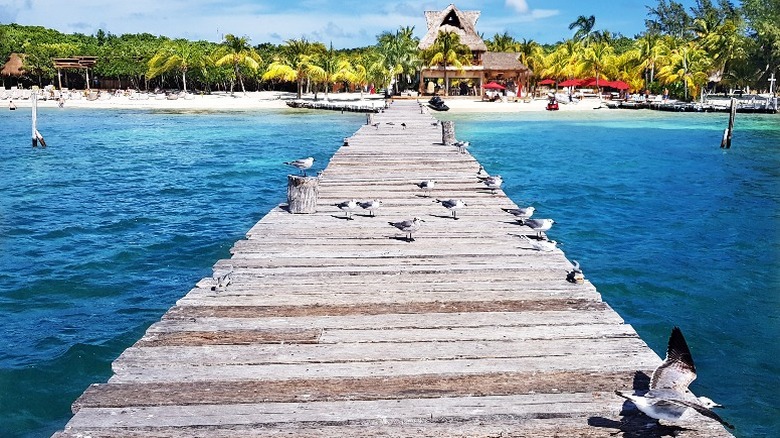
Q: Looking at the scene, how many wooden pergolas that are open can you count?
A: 1